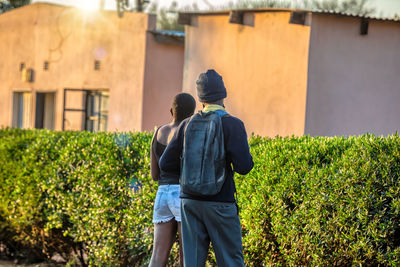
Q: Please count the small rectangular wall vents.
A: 3